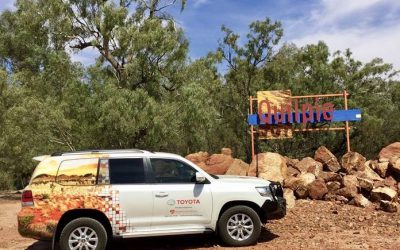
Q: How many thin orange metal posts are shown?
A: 2